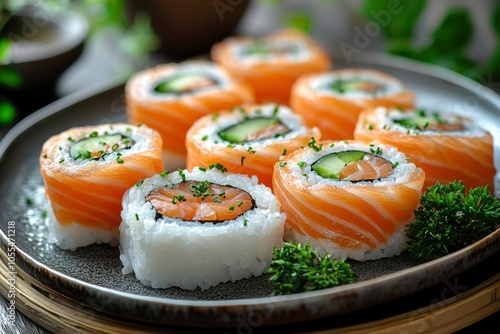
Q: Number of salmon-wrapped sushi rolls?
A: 7